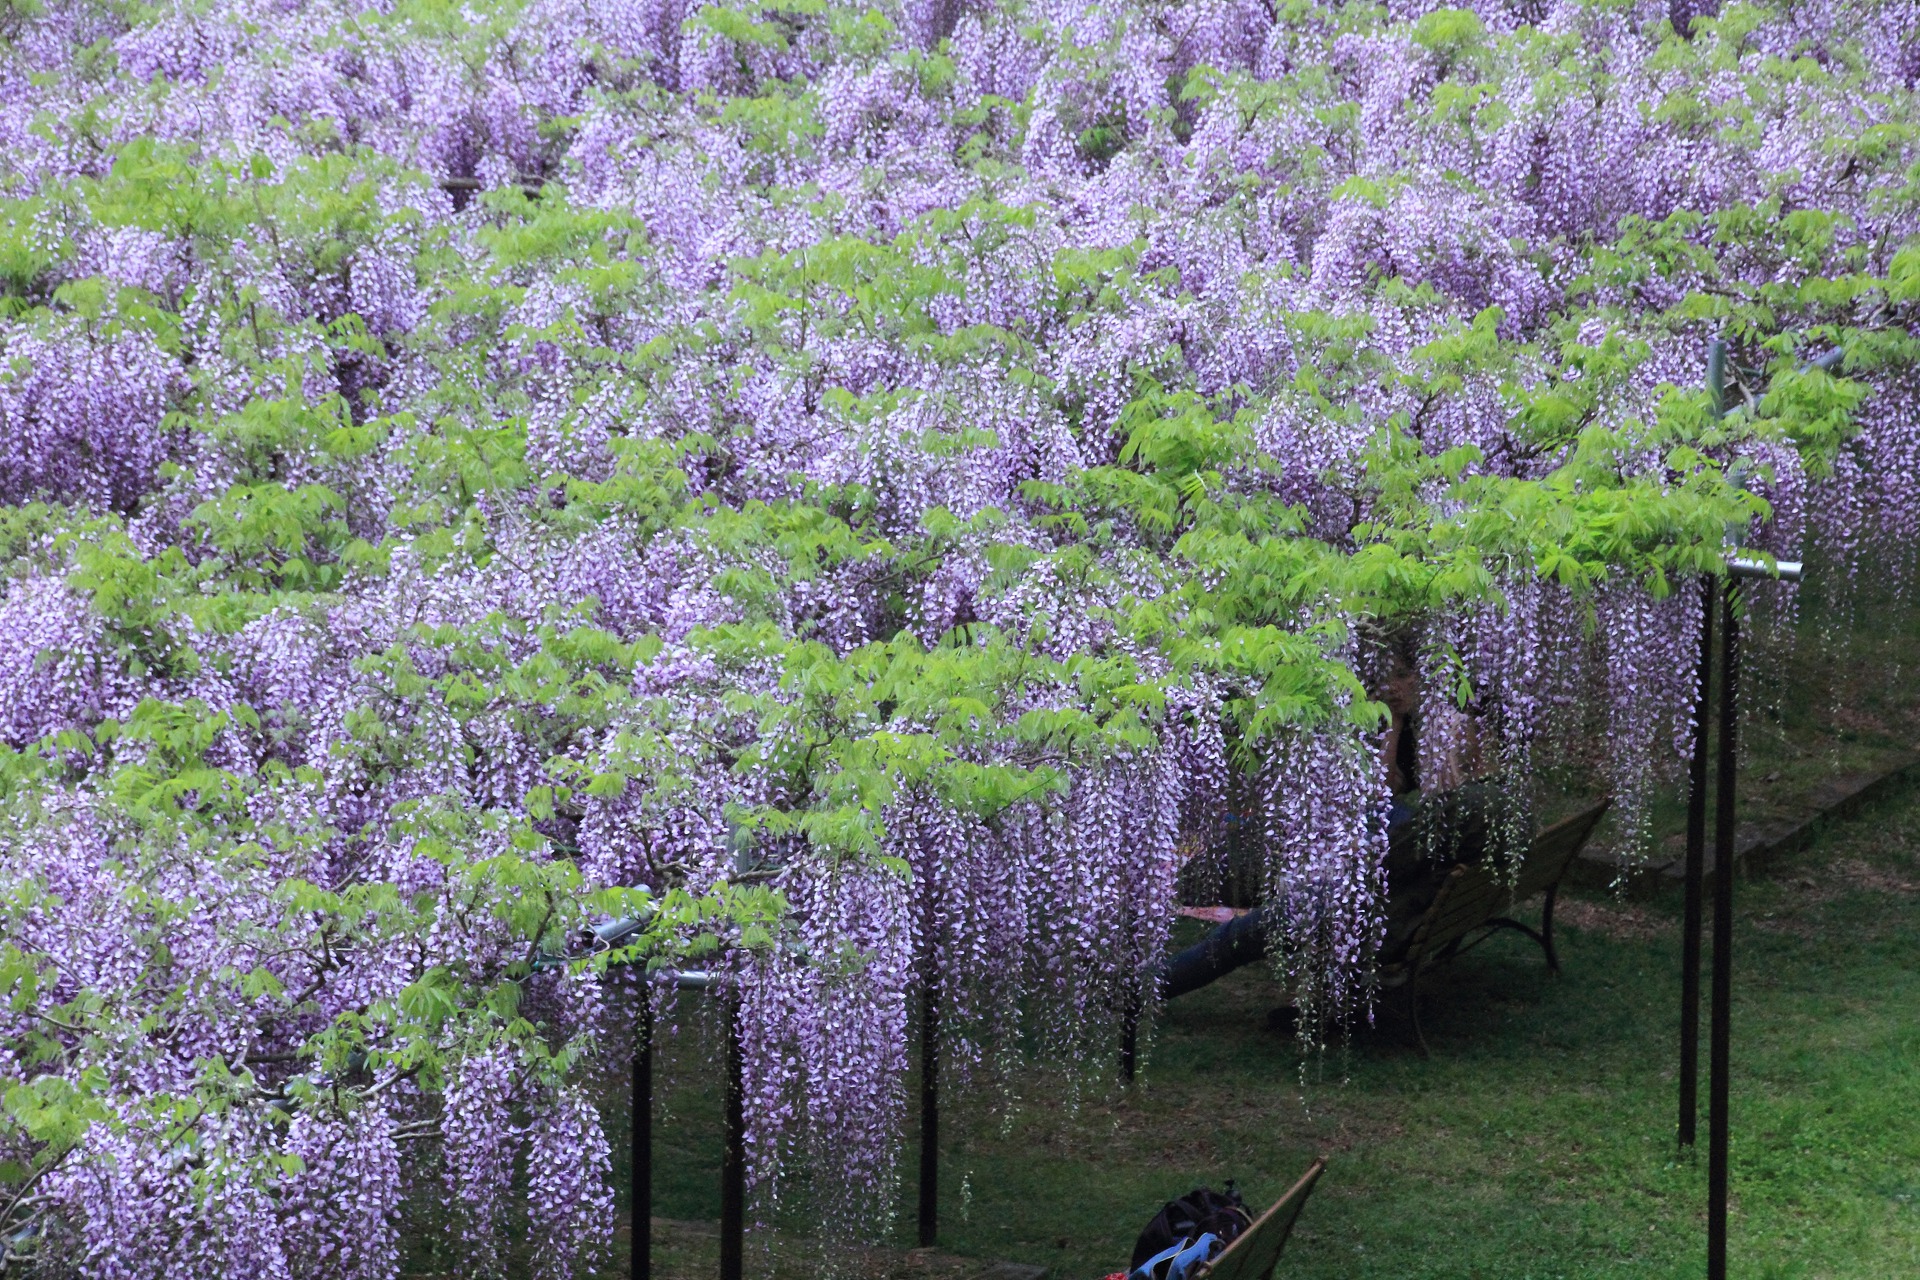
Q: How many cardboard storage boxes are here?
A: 0